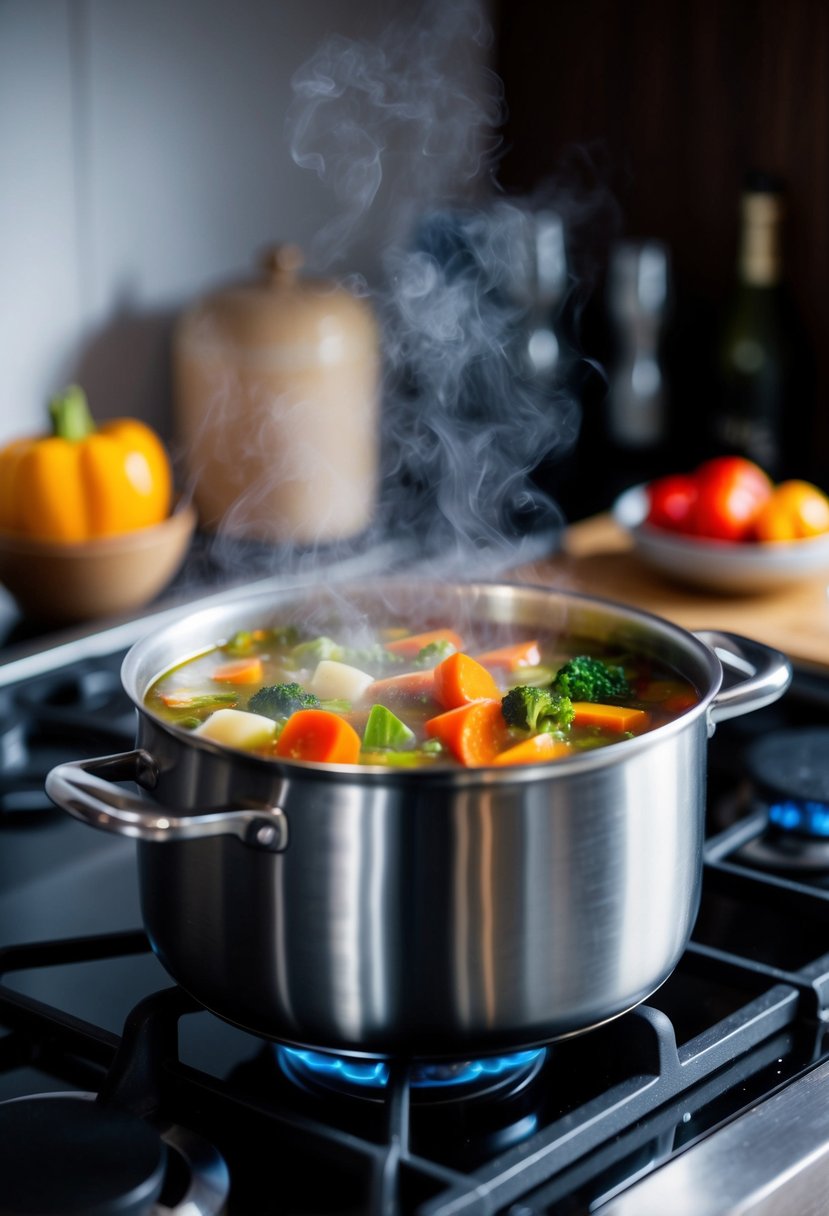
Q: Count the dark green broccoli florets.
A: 3